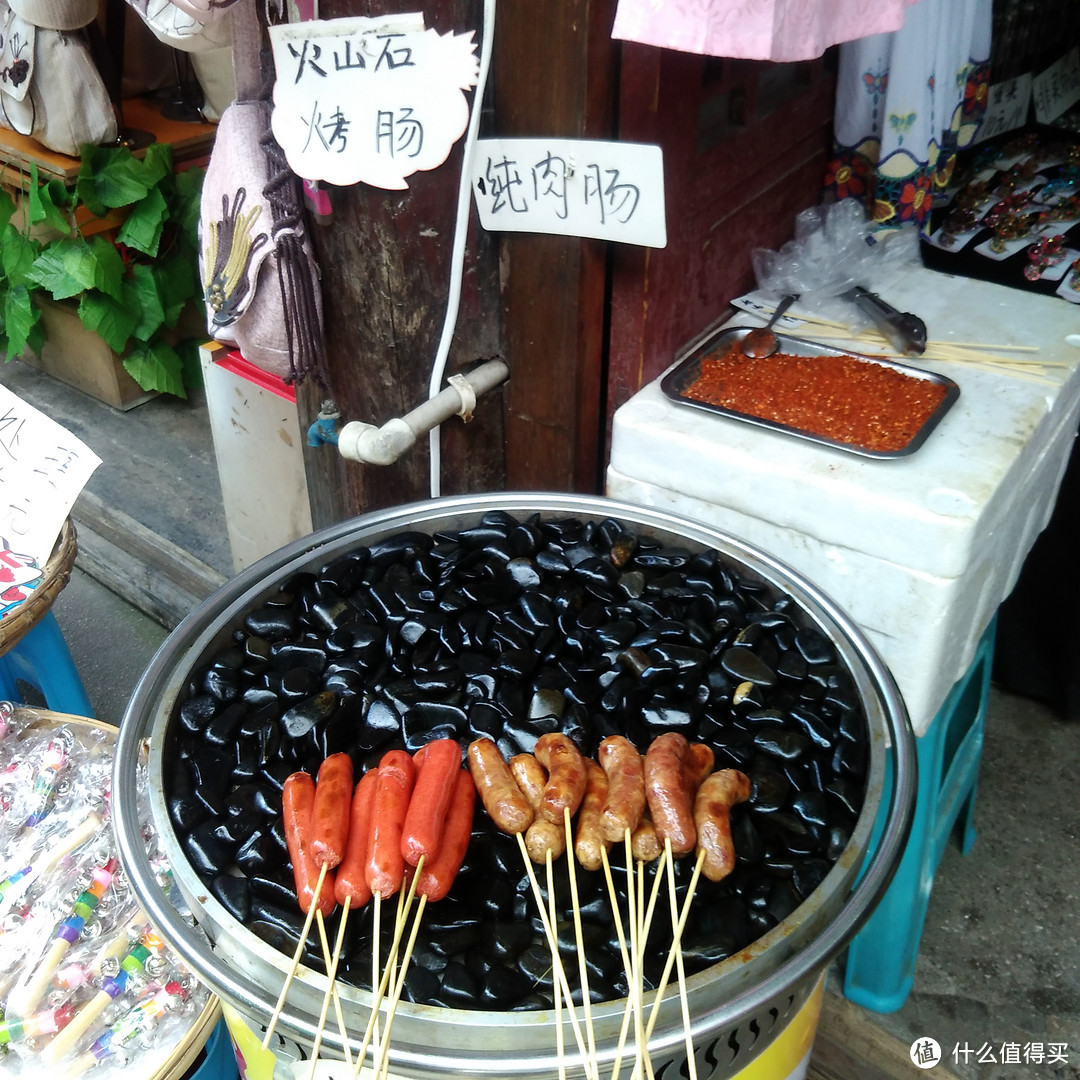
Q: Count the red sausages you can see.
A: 7